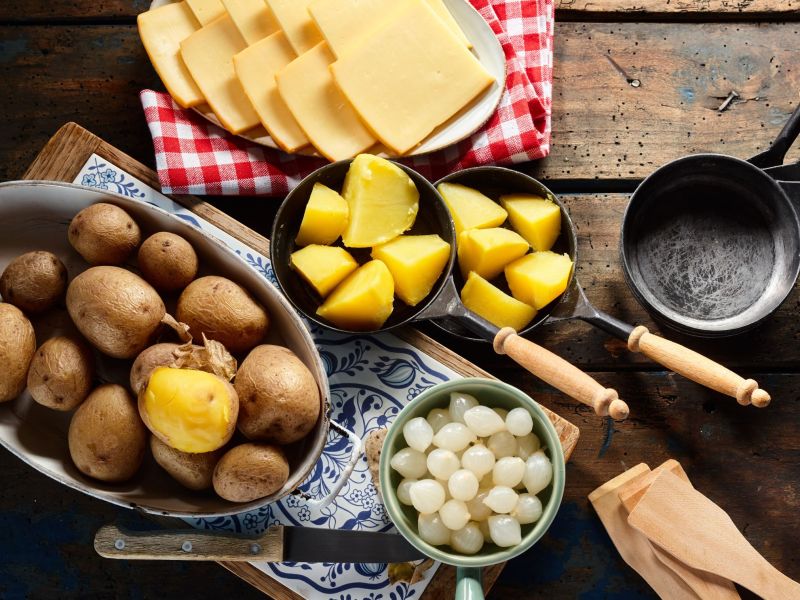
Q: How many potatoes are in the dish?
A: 13